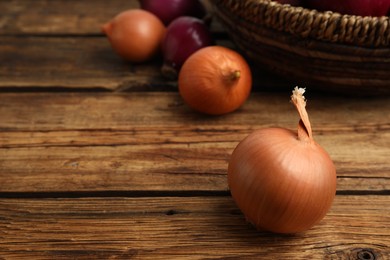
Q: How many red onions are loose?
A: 2